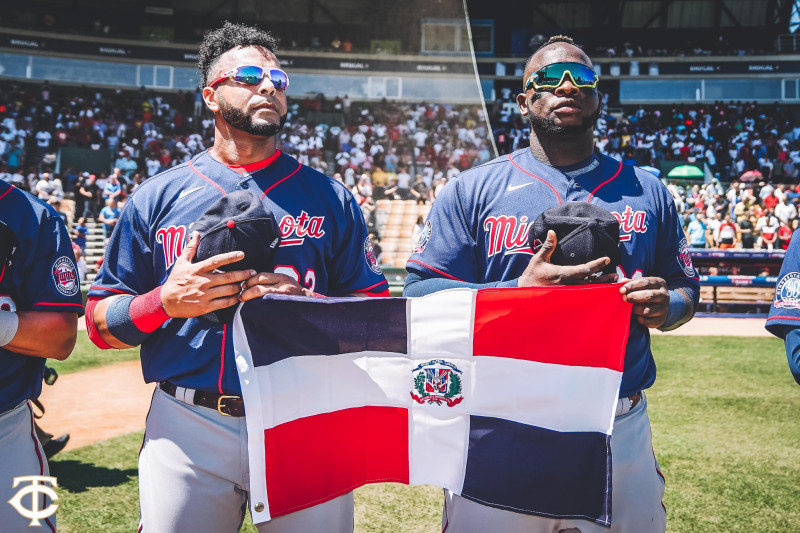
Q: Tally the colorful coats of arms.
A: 1